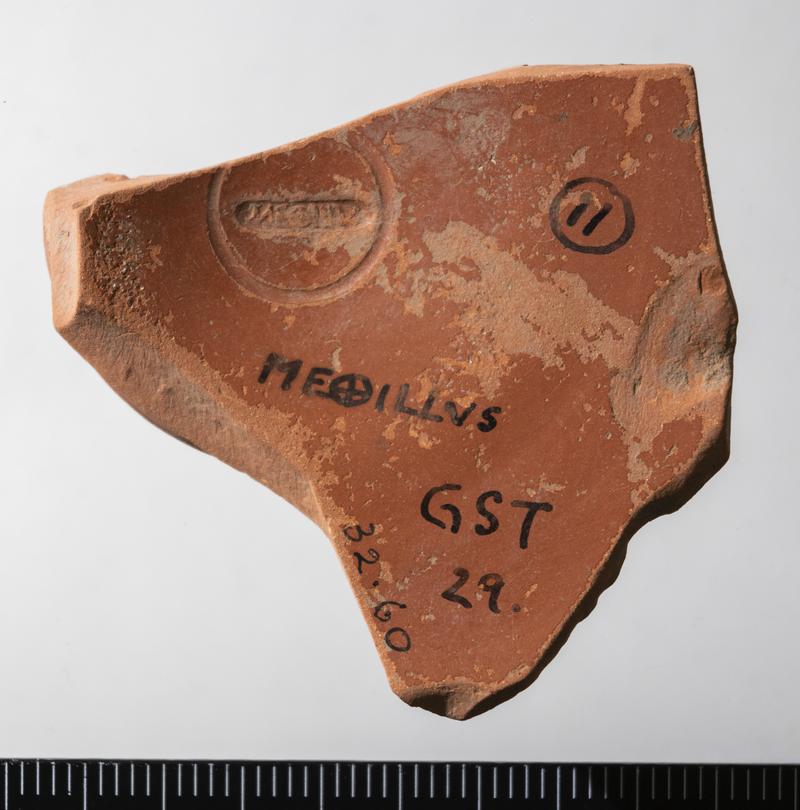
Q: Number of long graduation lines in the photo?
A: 11